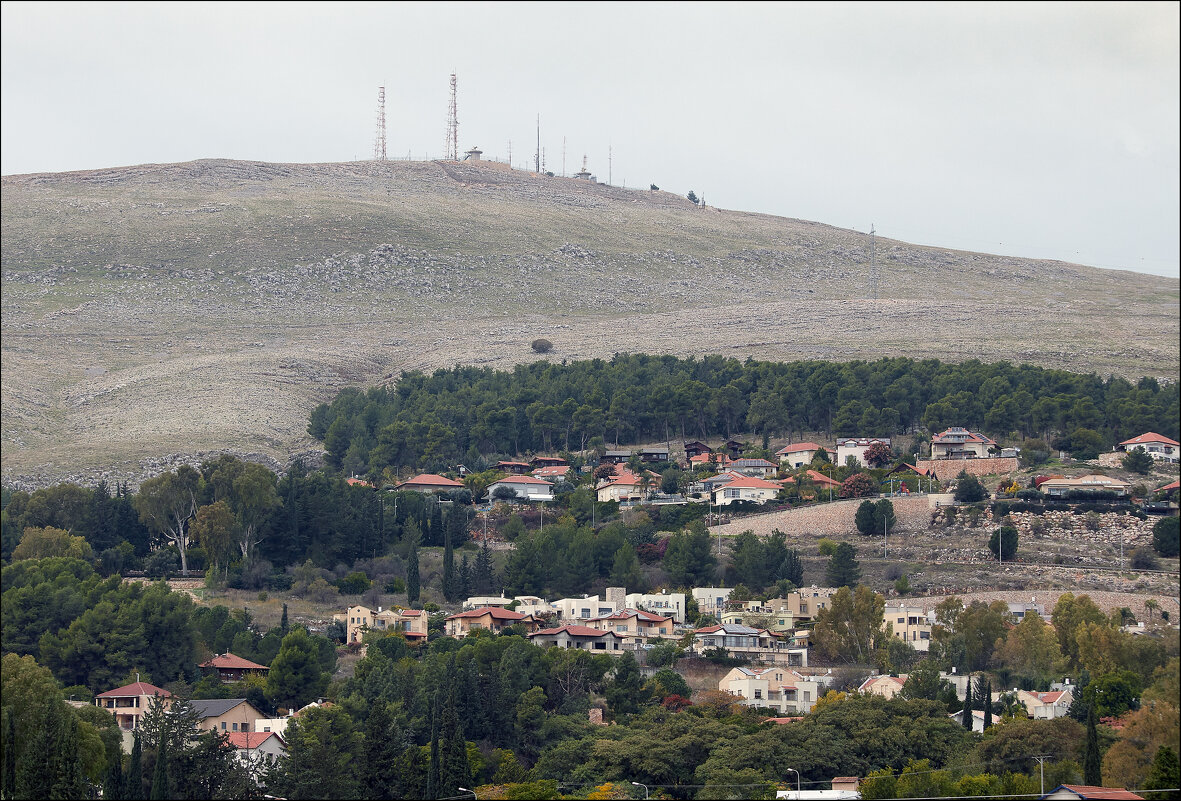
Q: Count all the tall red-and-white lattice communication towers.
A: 2